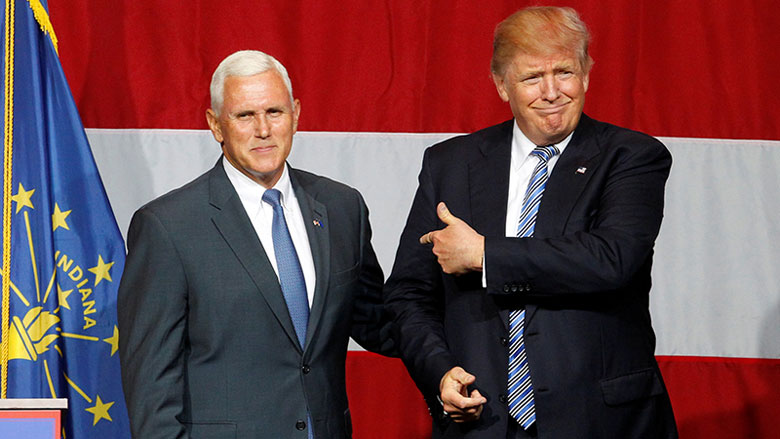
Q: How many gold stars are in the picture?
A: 6